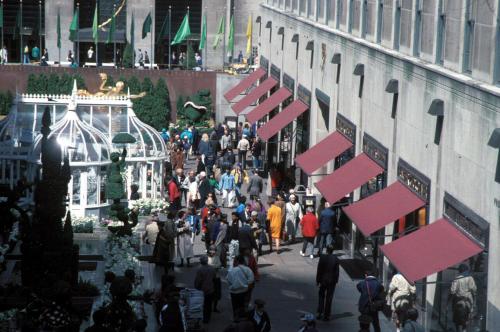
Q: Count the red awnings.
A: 8